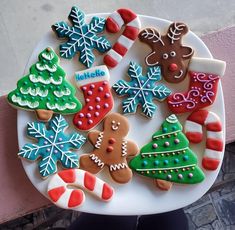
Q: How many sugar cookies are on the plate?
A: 12